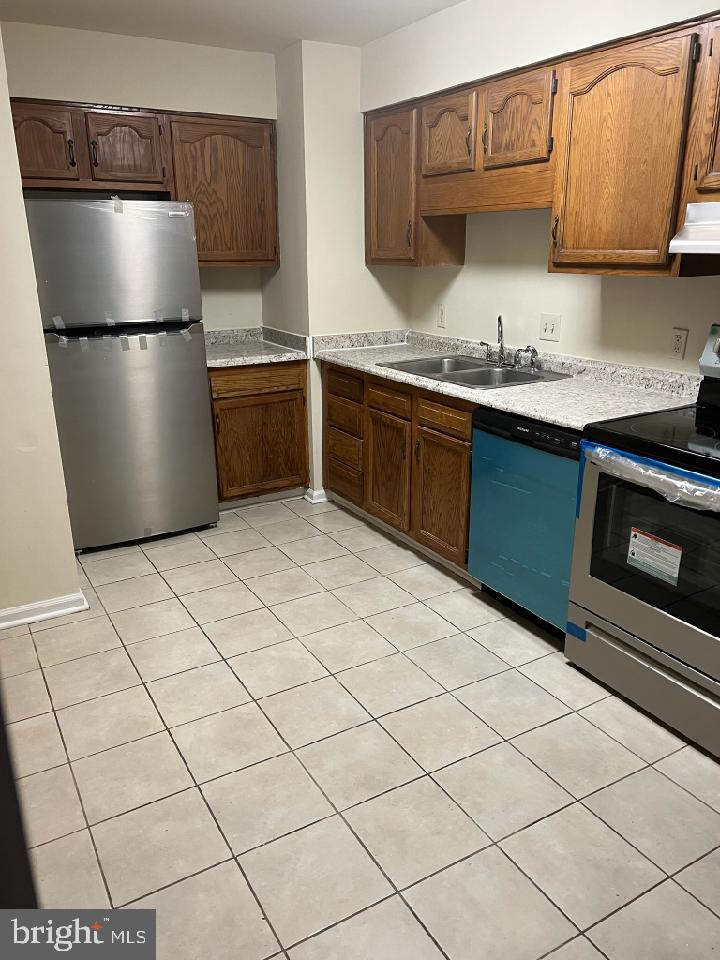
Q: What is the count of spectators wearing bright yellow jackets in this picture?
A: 0